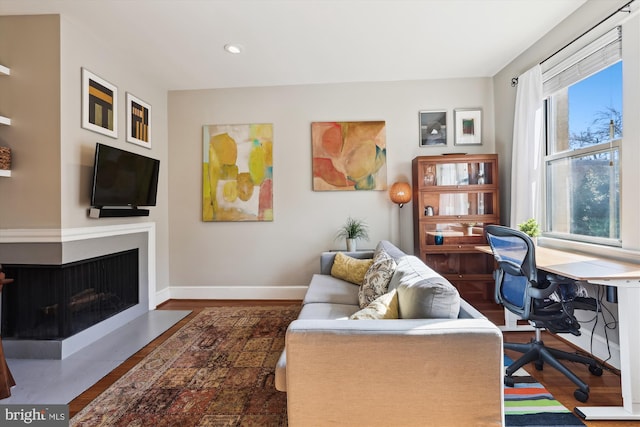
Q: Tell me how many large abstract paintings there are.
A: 2